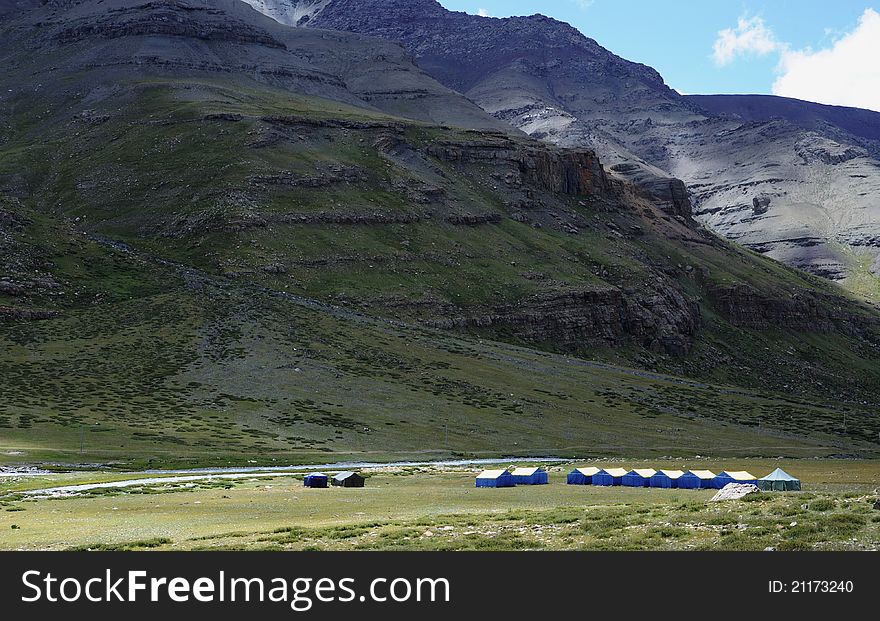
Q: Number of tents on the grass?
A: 11